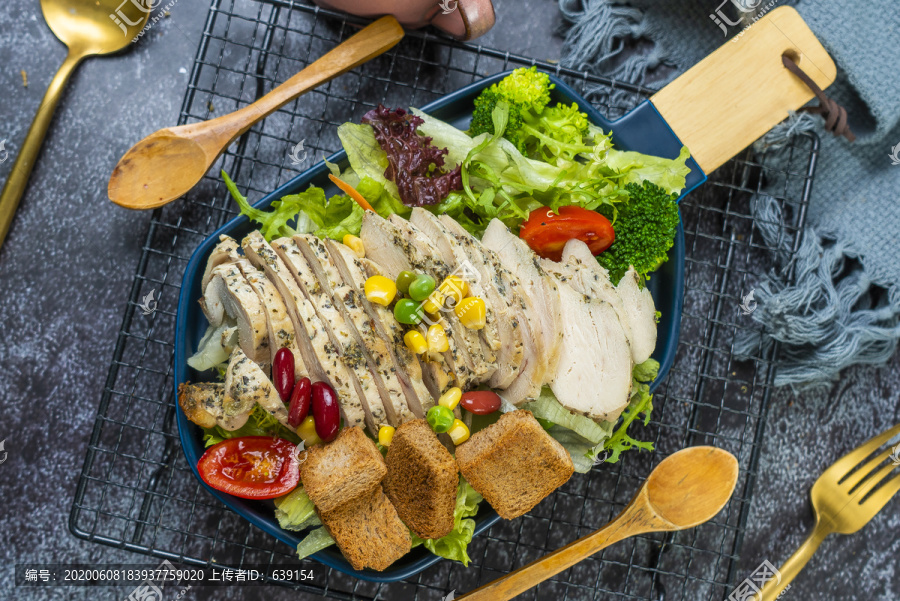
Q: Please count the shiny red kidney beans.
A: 4